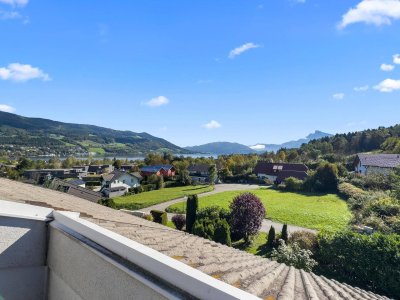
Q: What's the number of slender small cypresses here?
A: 2